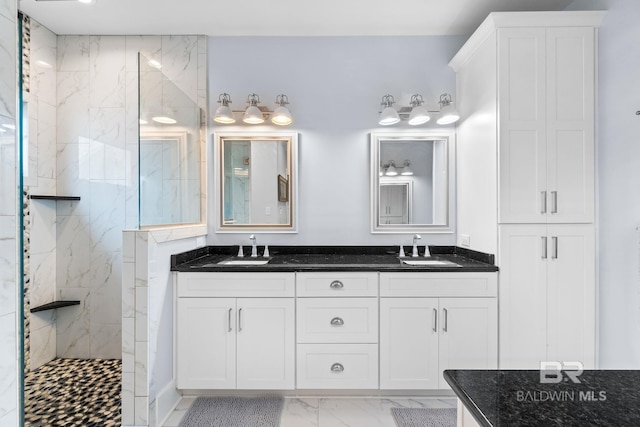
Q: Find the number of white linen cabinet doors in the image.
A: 4